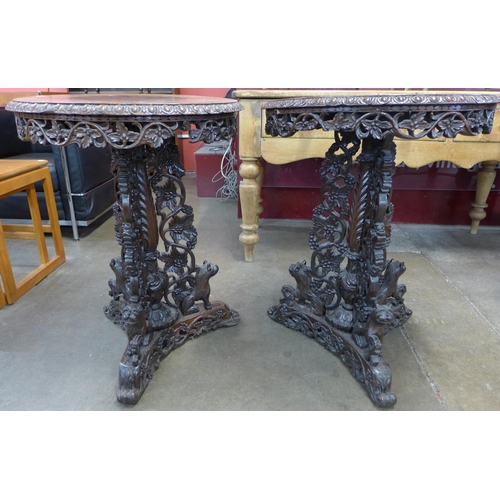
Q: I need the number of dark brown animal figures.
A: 6